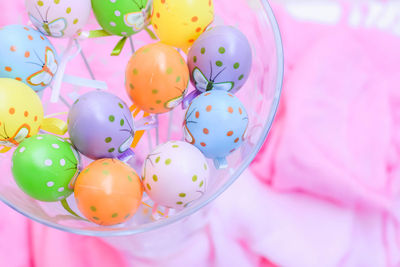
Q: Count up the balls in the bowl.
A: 12